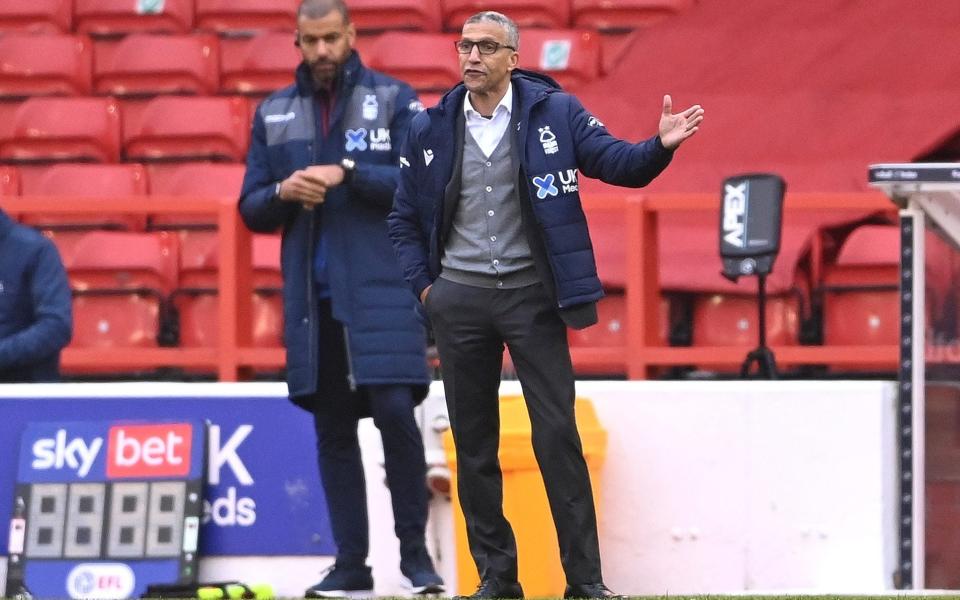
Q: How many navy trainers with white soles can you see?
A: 2